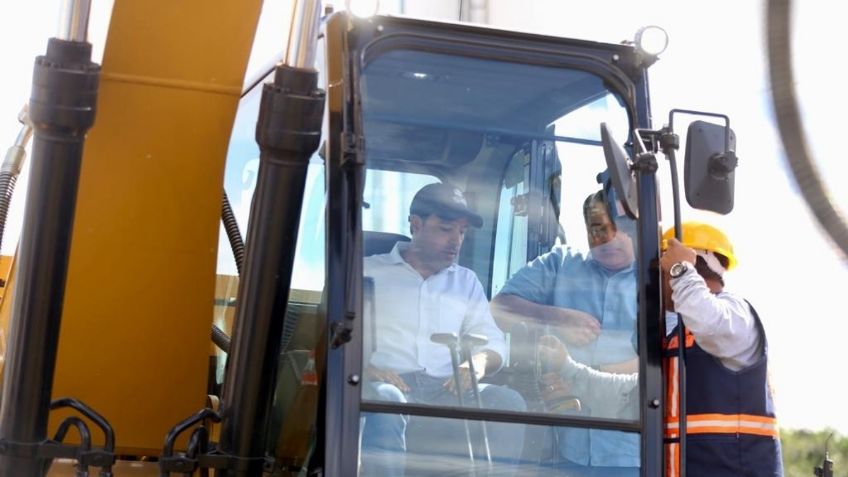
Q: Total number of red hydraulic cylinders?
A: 0